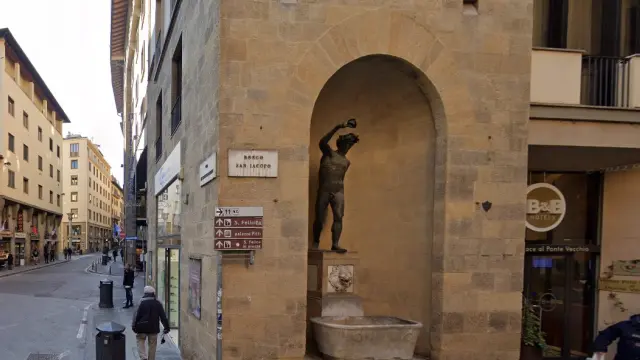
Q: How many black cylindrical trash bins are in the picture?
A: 2